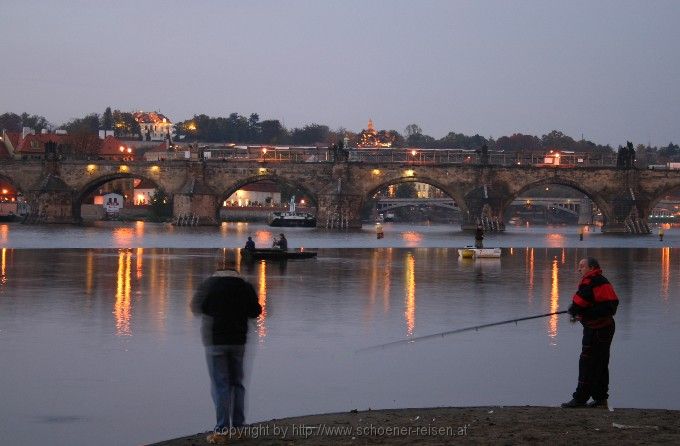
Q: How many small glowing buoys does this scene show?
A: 3